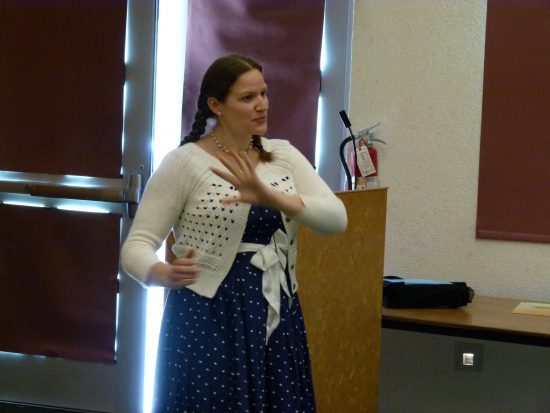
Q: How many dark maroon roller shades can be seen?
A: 4